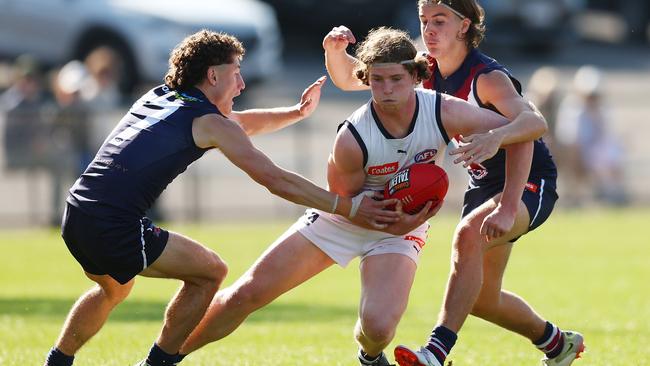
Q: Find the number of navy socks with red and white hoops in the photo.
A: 2